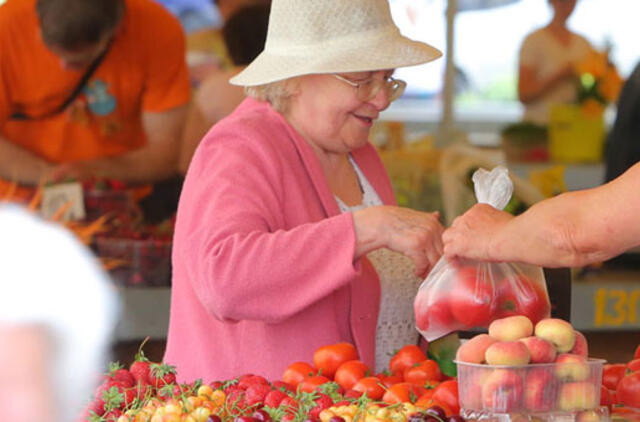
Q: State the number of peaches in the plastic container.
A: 11